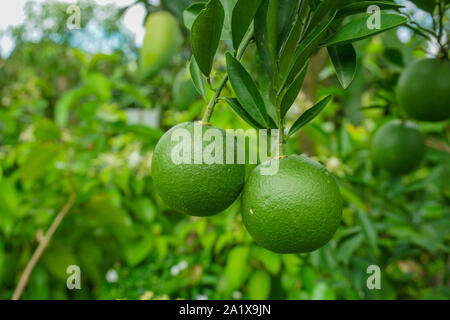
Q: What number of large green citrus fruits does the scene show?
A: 4